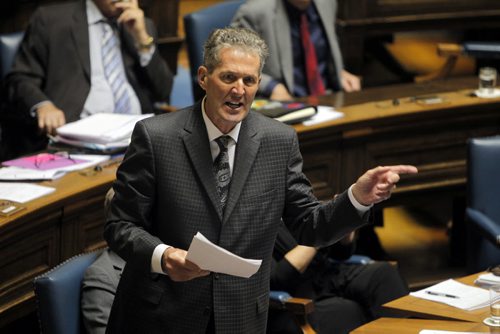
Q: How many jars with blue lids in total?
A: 0